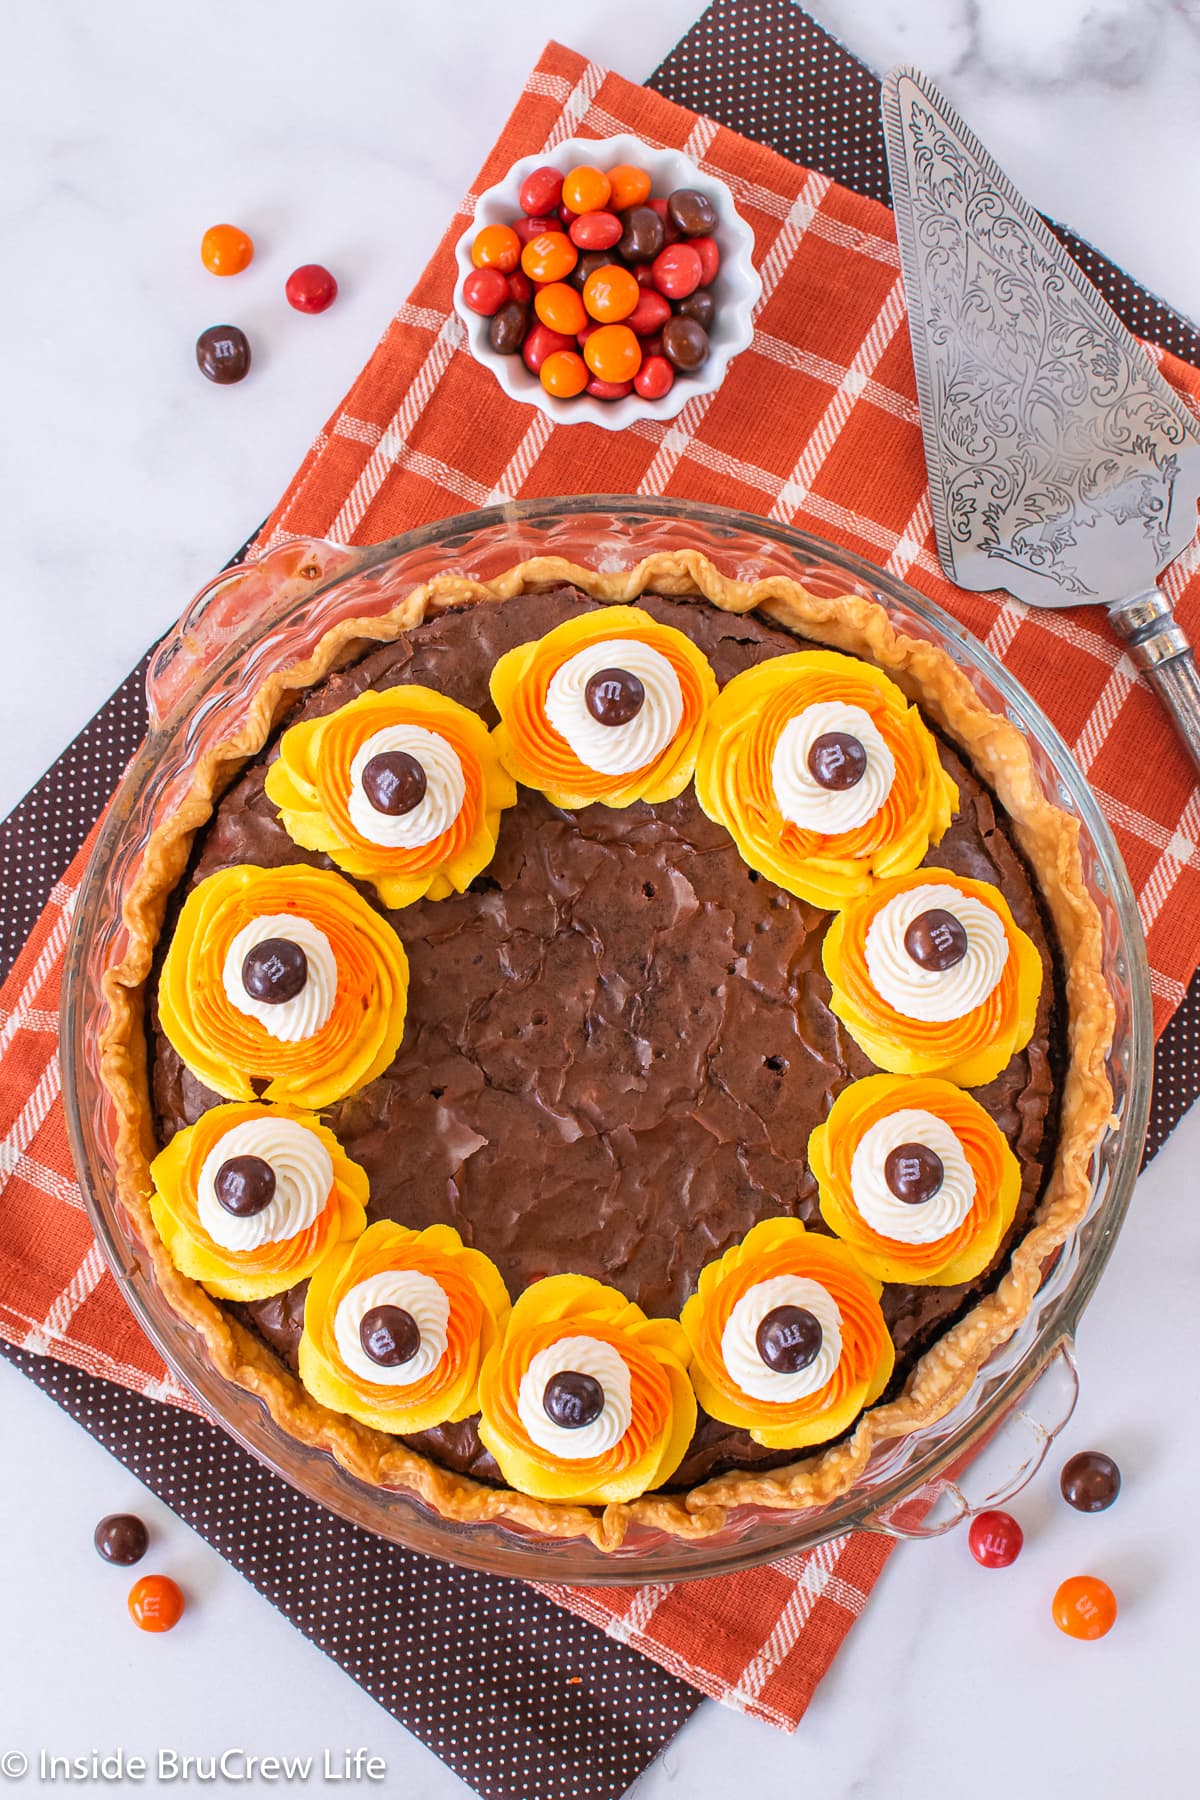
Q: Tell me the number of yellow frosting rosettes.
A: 10